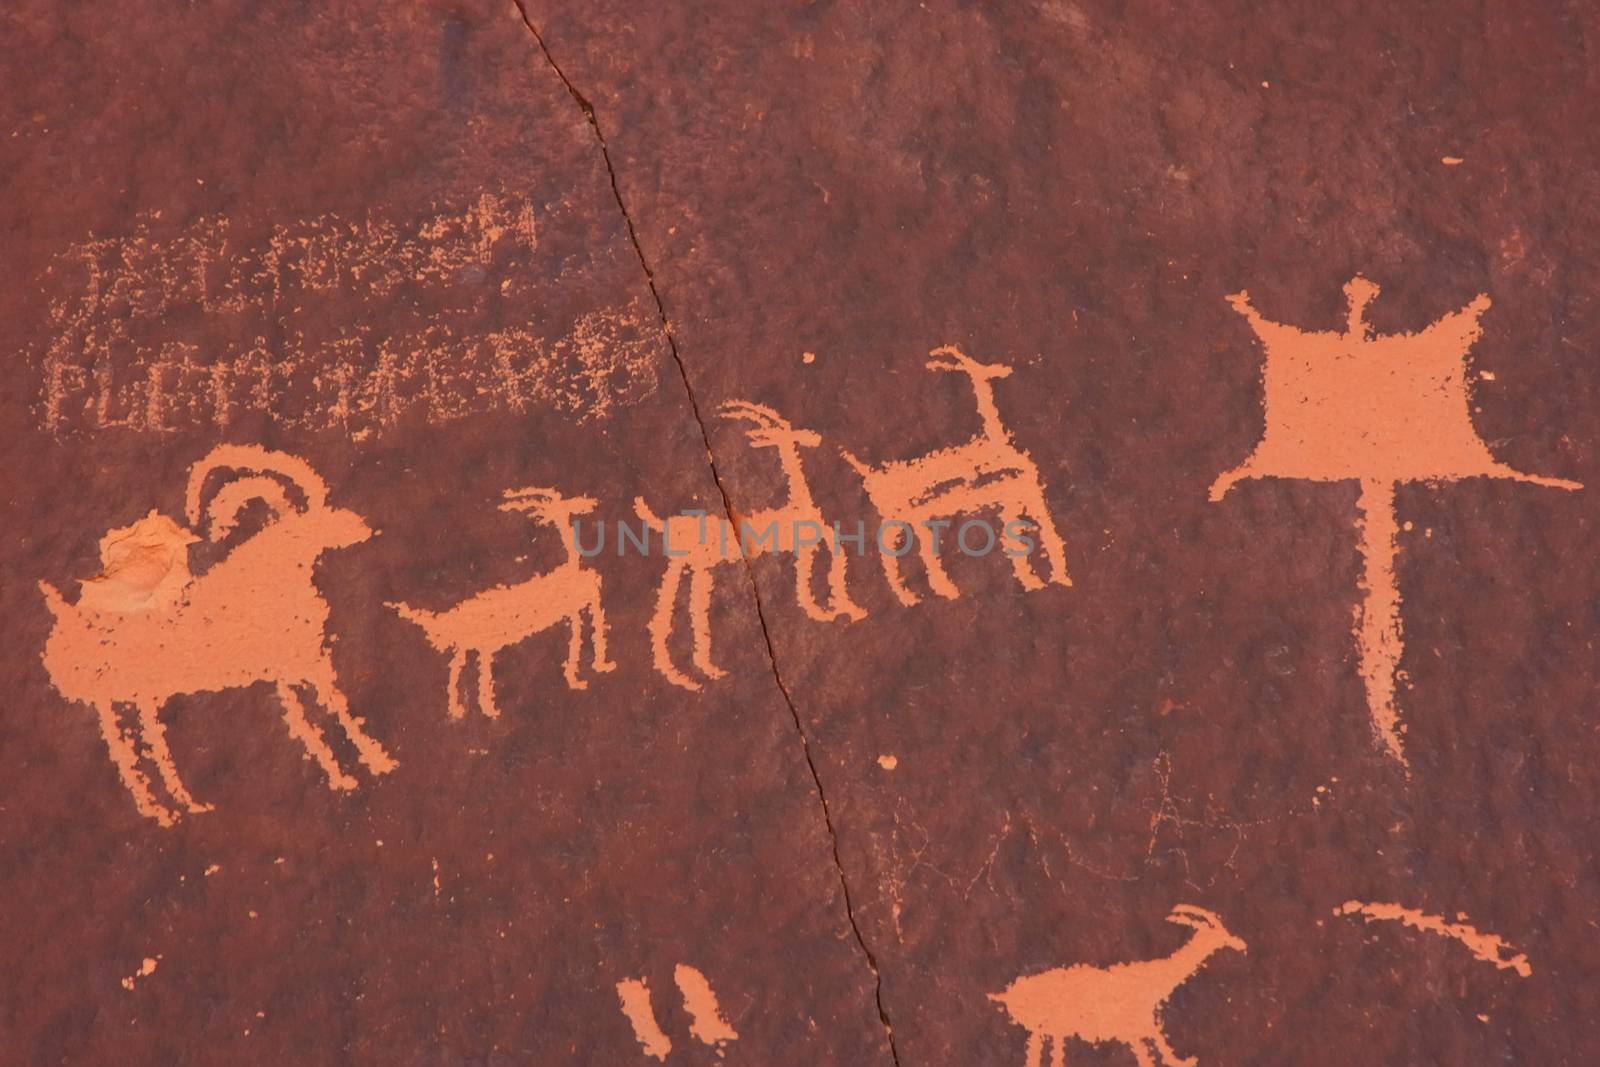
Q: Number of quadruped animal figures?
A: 5